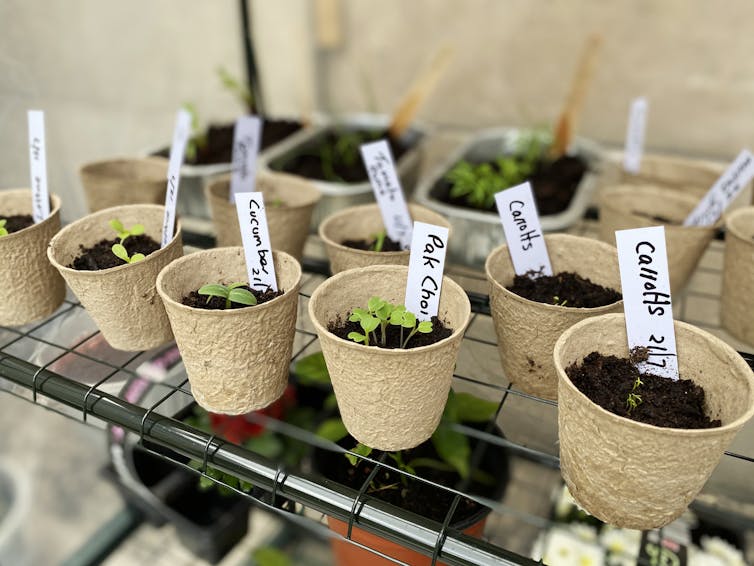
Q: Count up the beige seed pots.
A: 12